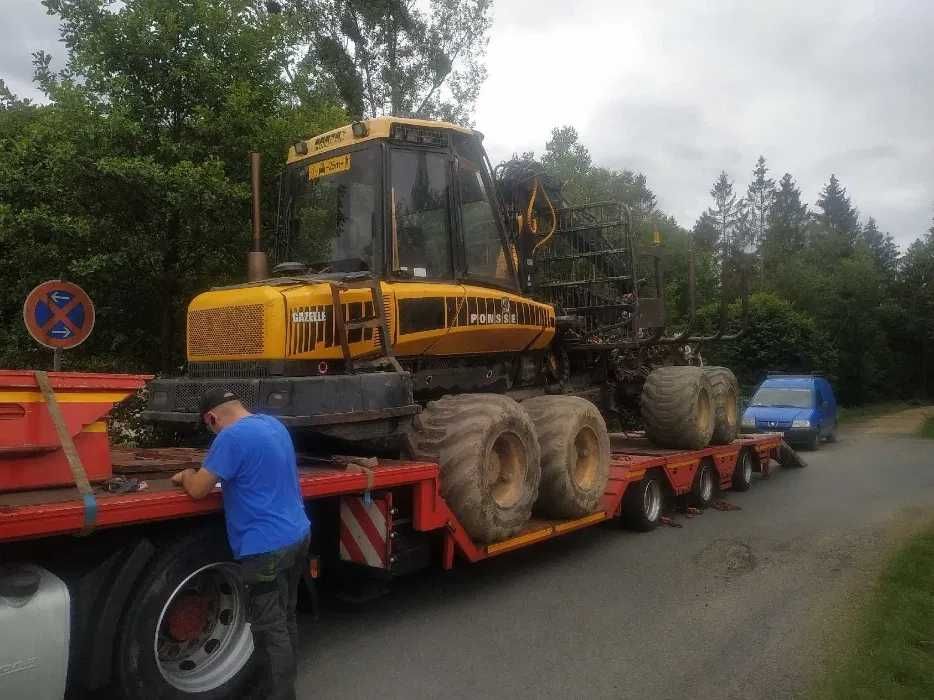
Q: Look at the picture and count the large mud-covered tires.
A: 4